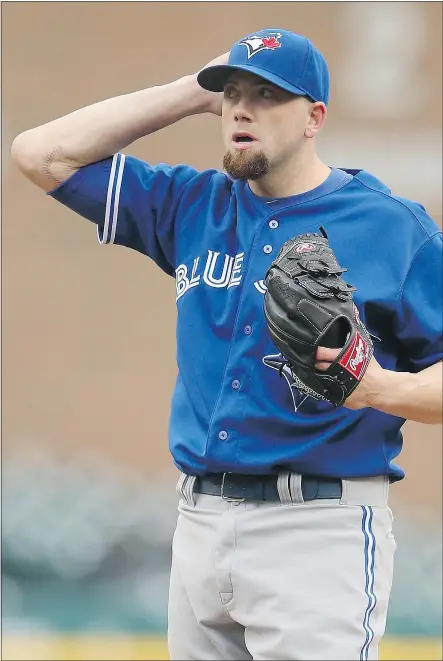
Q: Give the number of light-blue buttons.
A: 5